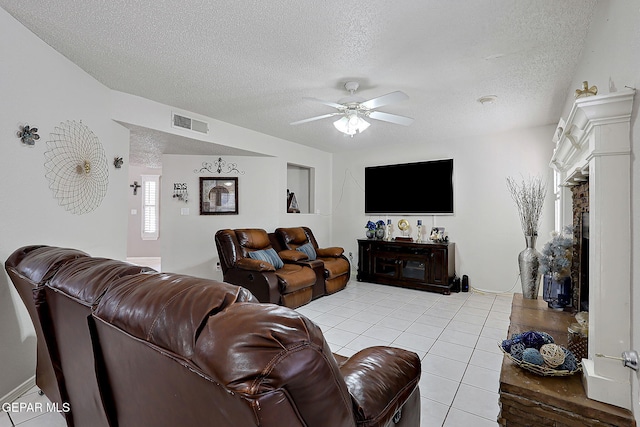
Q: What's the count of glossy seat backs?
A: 5